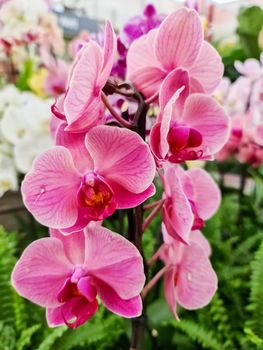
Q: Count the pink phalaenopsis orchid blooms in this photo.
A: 7